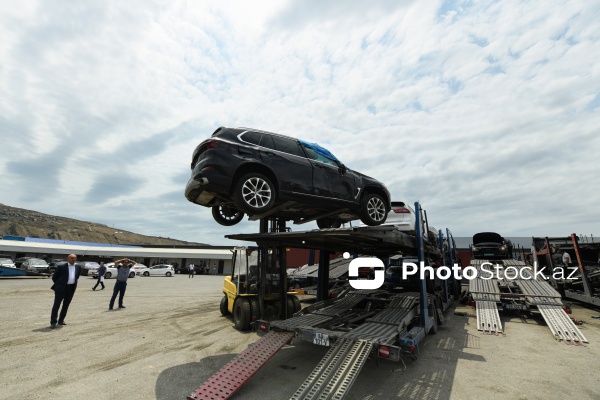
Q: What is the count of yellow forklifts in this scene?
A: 1